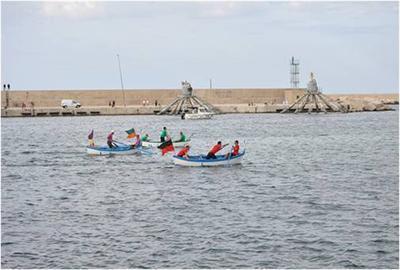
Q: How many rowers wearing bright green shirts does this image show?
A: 3